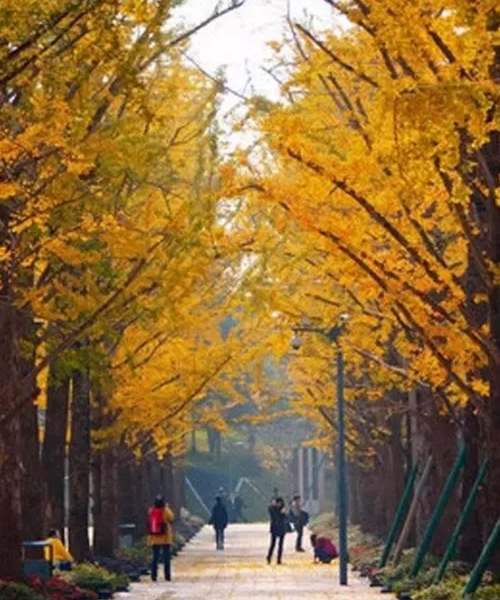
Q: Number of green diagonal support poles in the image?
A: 4